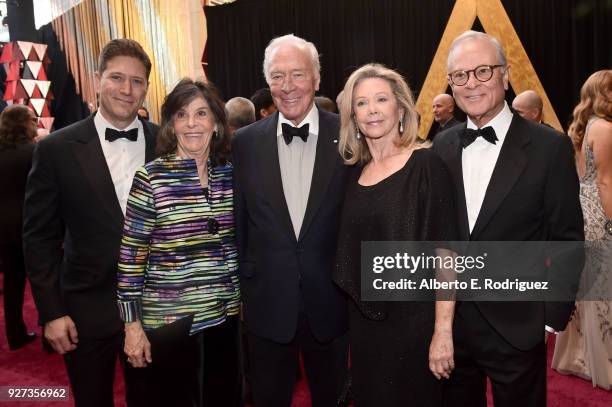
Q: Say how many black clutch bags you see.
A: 1